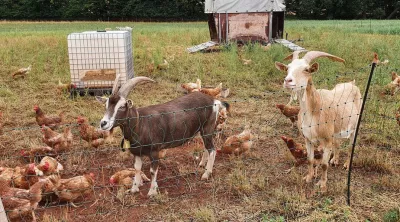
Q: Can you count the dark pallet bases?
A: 1